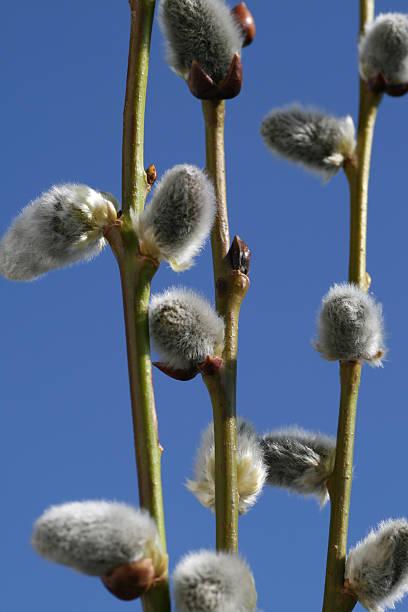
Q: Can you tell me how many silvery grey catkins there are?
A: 12